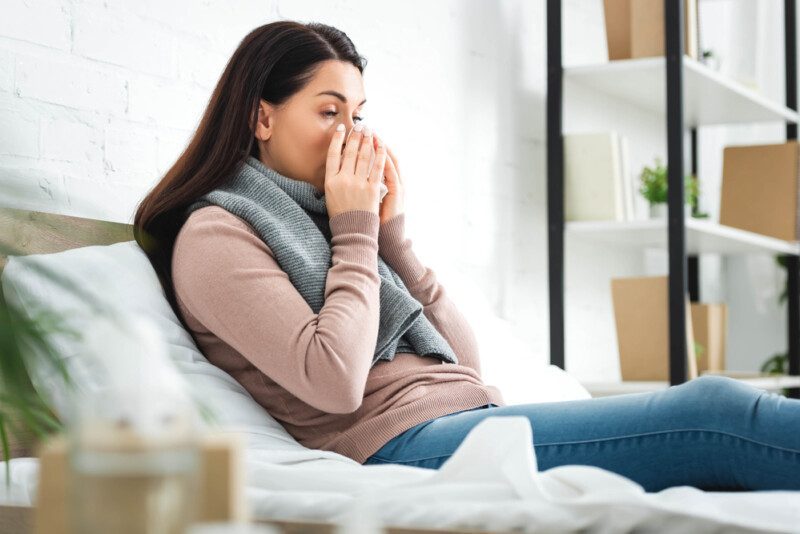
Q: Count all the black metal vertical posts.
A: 4